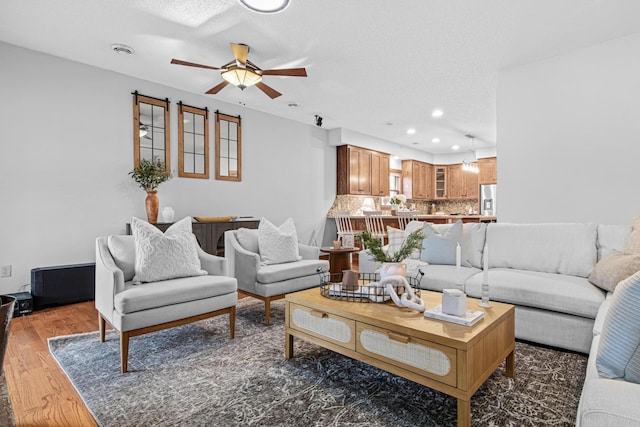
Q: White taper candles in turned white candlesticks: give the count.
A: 2